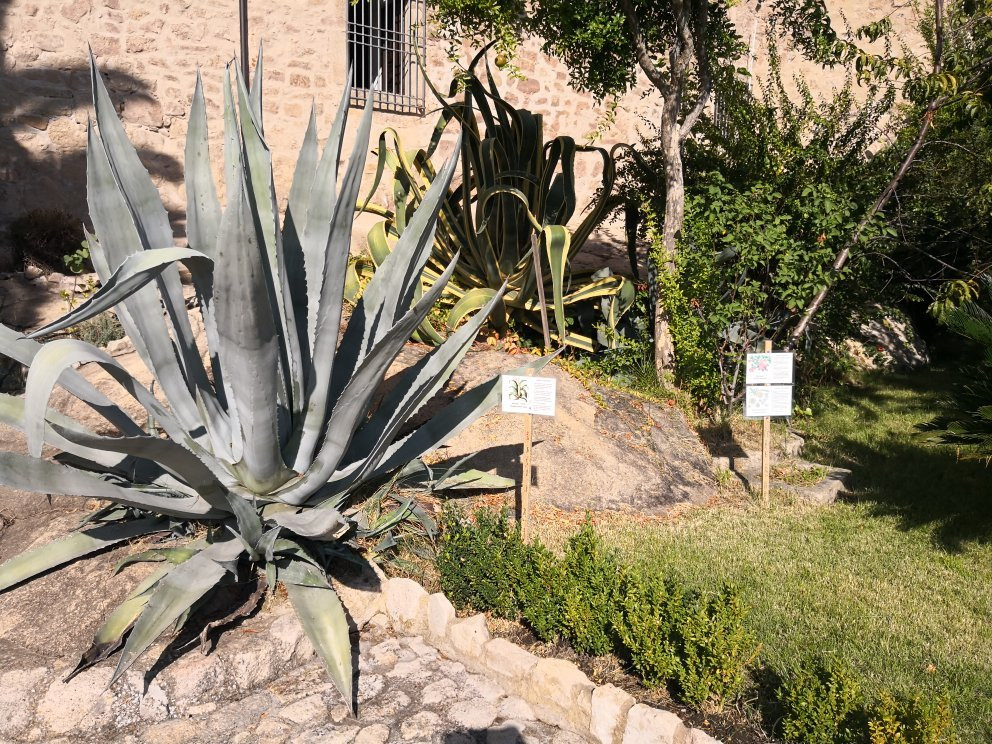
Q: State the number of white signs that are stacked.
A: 2